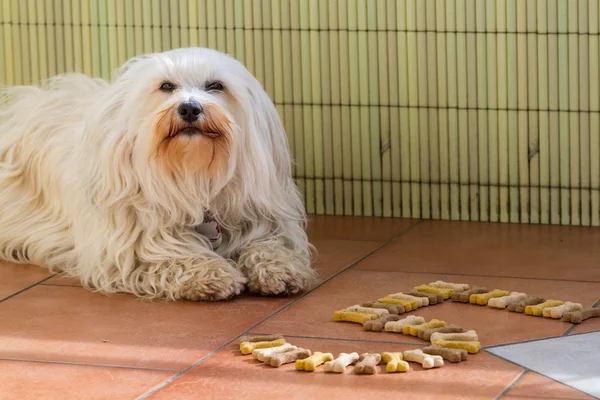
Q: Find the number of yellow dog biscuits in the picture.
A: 10